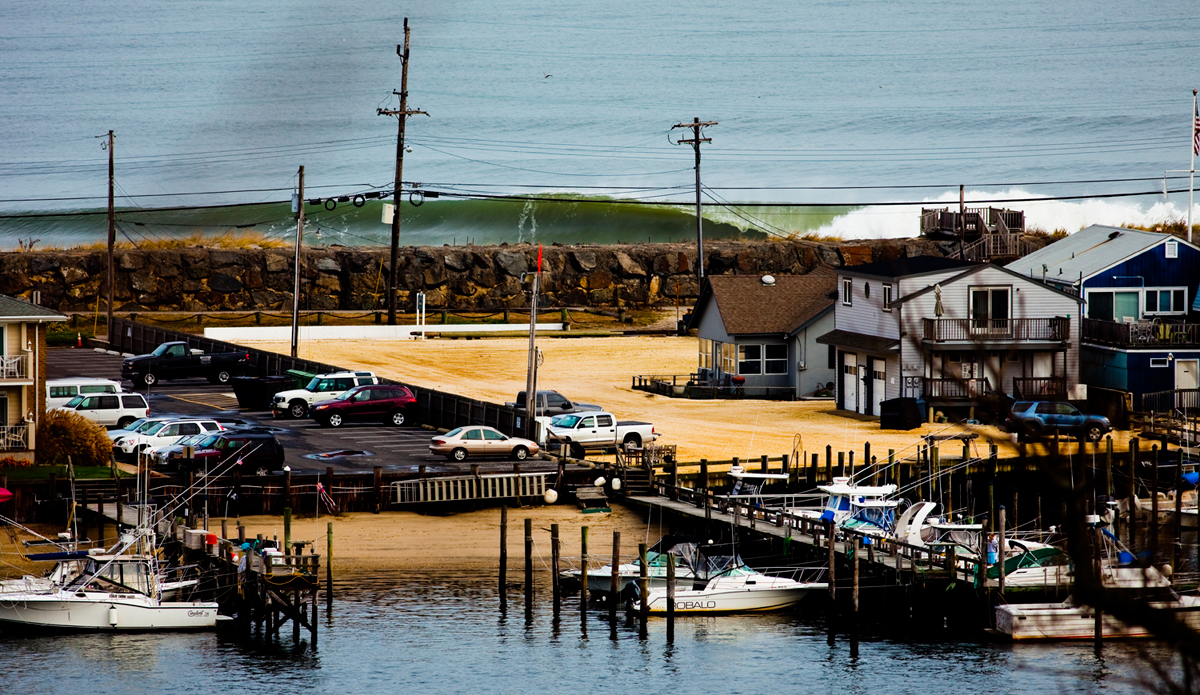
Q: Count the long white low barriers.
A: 1